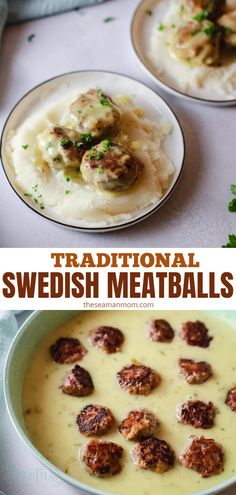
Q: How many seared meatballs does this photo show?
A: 14